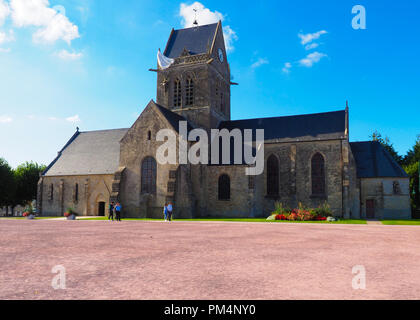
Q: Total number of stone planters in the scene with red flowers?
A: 2